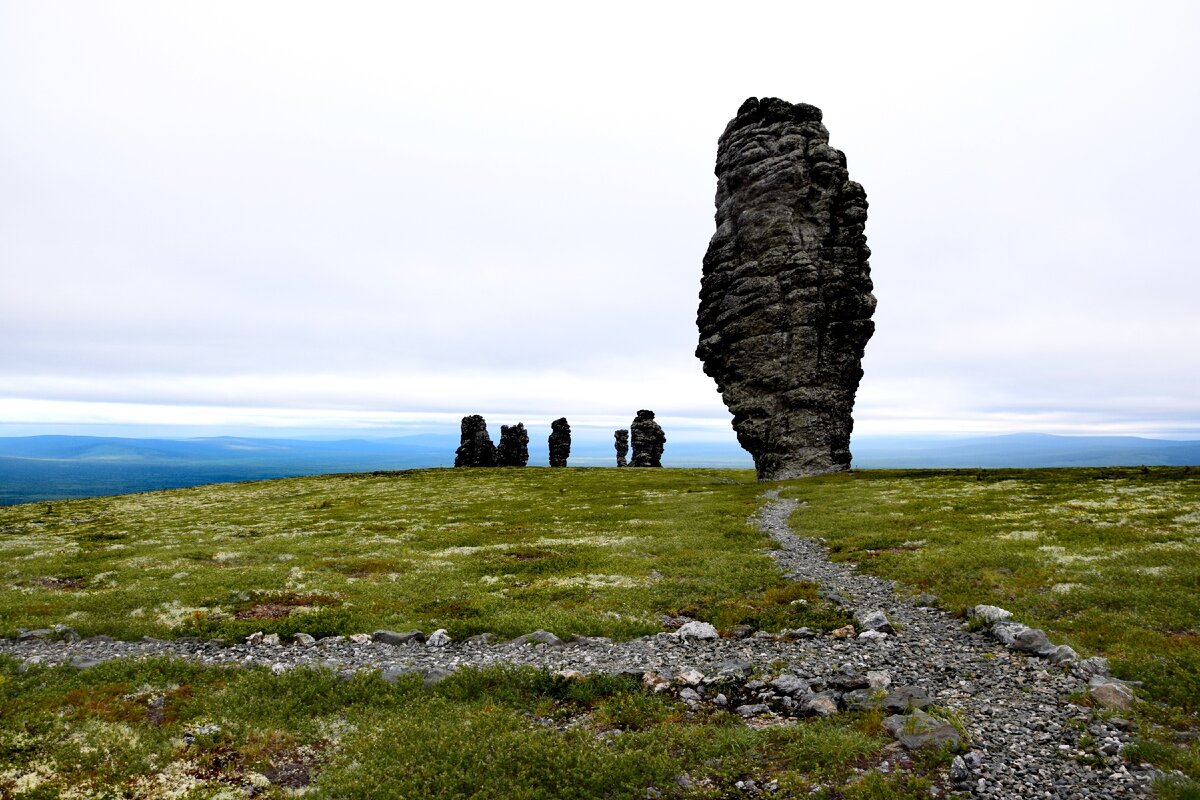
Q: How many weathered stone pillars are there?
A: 6